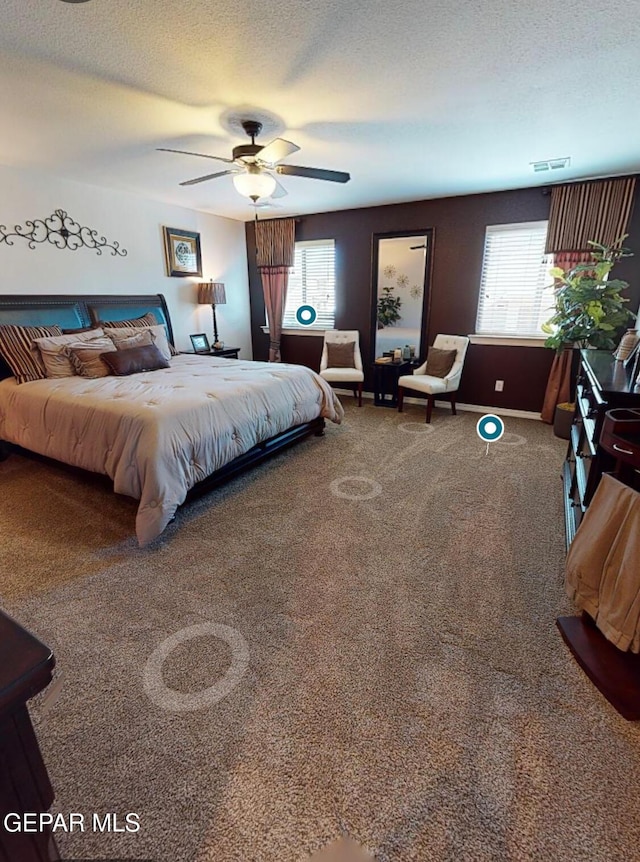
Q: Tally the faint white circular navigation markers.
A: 4